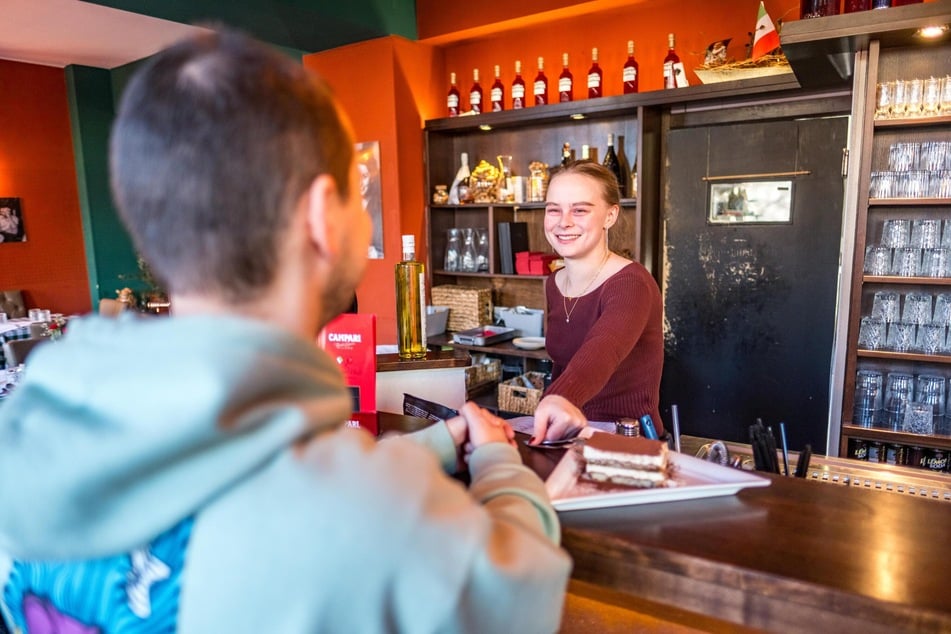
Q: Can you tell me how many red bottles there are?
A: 9